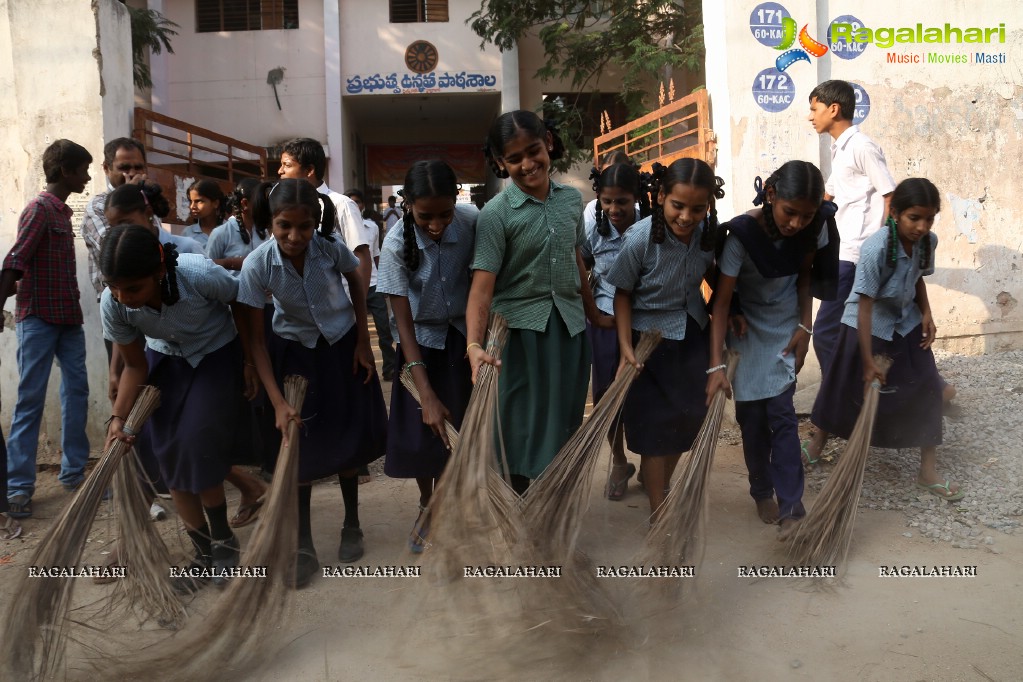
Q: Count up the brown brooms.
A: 8